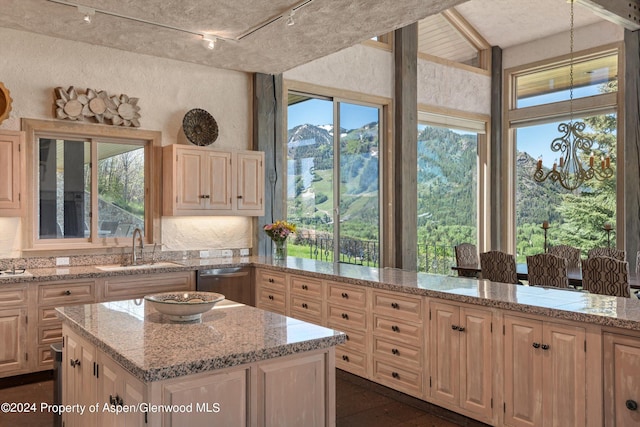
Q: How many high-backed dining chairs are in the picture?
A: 6